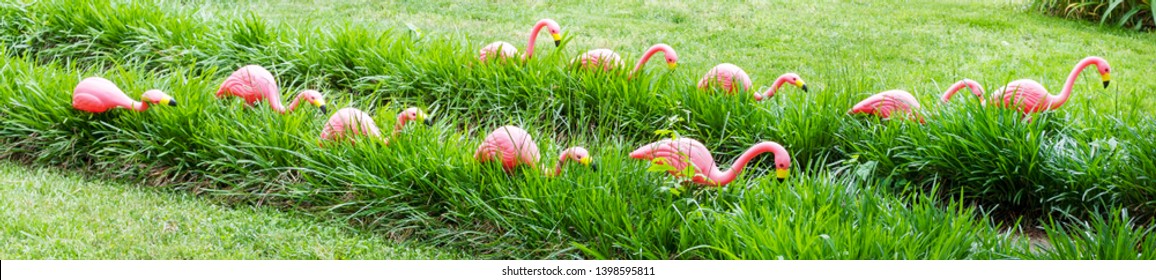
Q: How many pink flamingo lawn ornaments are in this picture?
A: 10